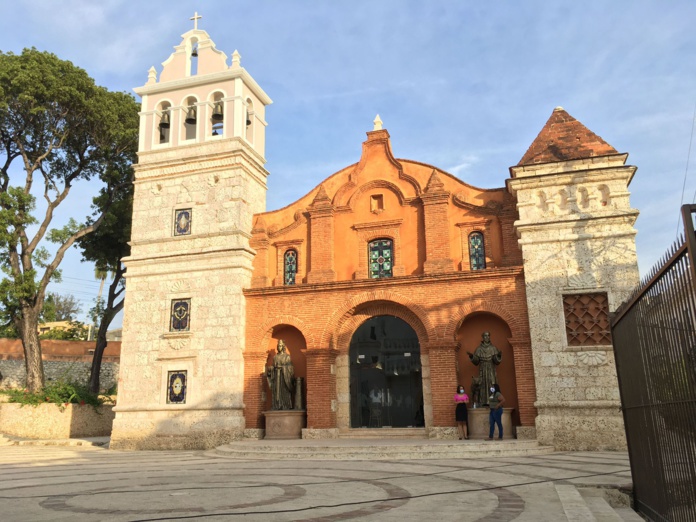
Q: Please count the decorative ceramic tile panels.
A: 3